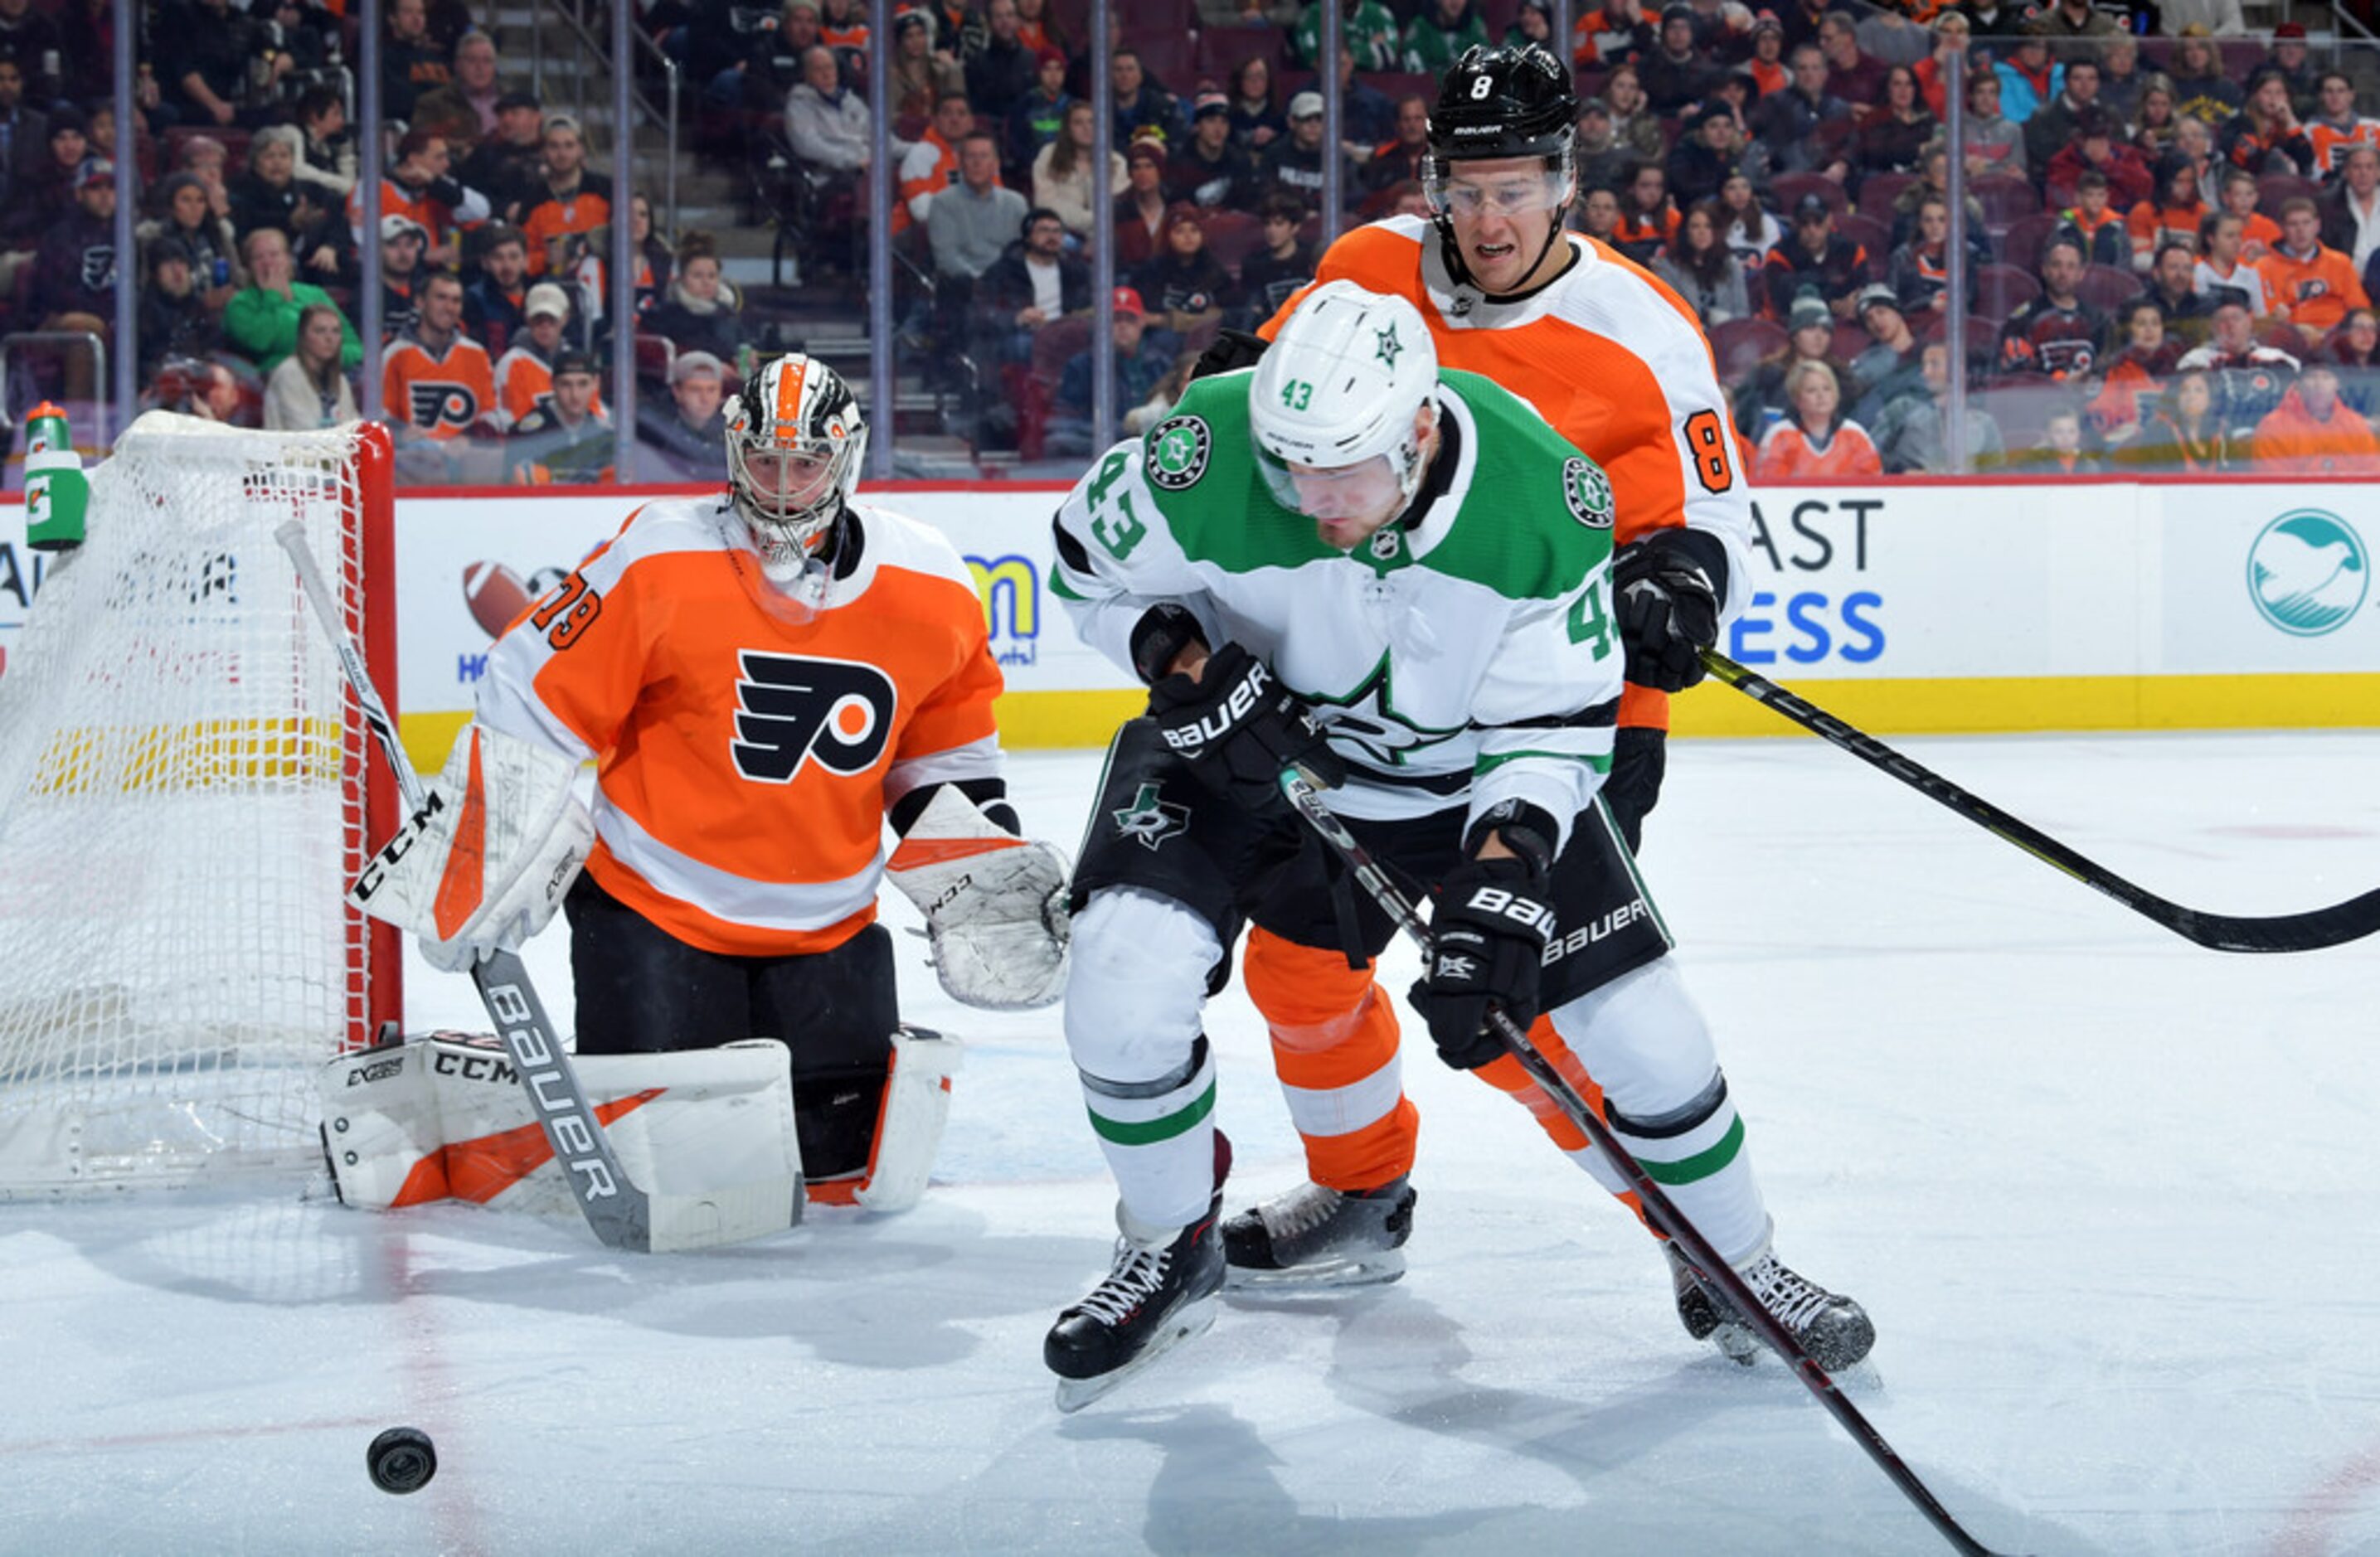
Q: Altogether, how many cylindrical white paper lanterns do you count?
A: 0